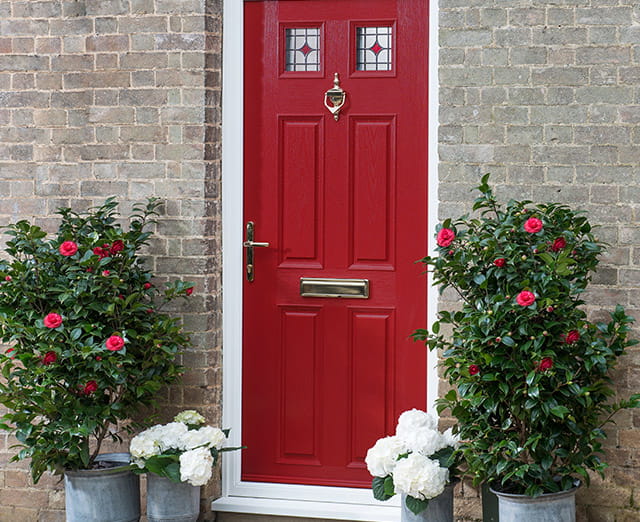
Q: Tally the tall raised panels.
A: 4